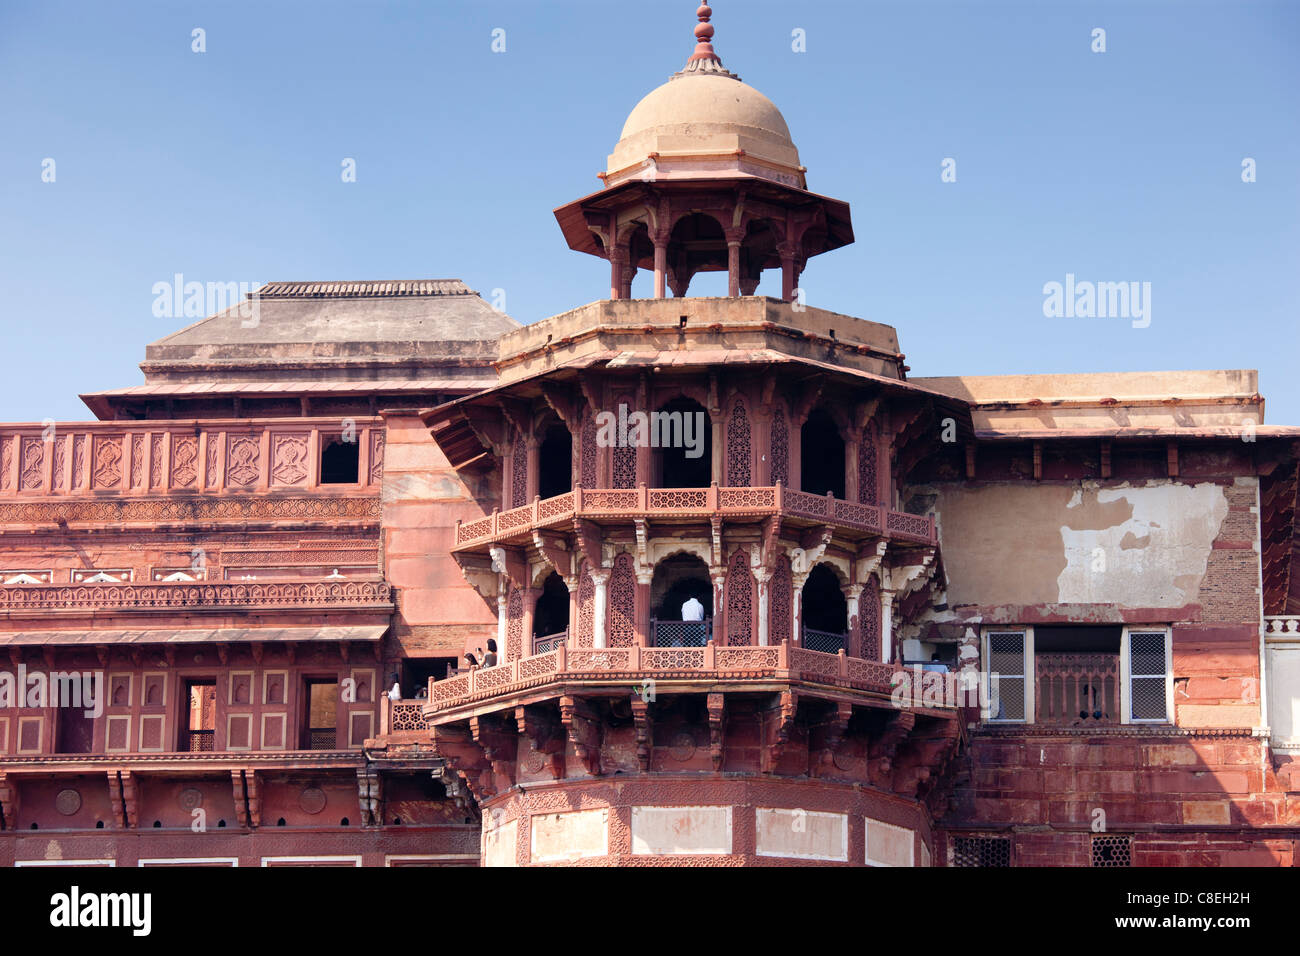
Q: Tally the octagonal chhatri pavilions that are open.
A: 1